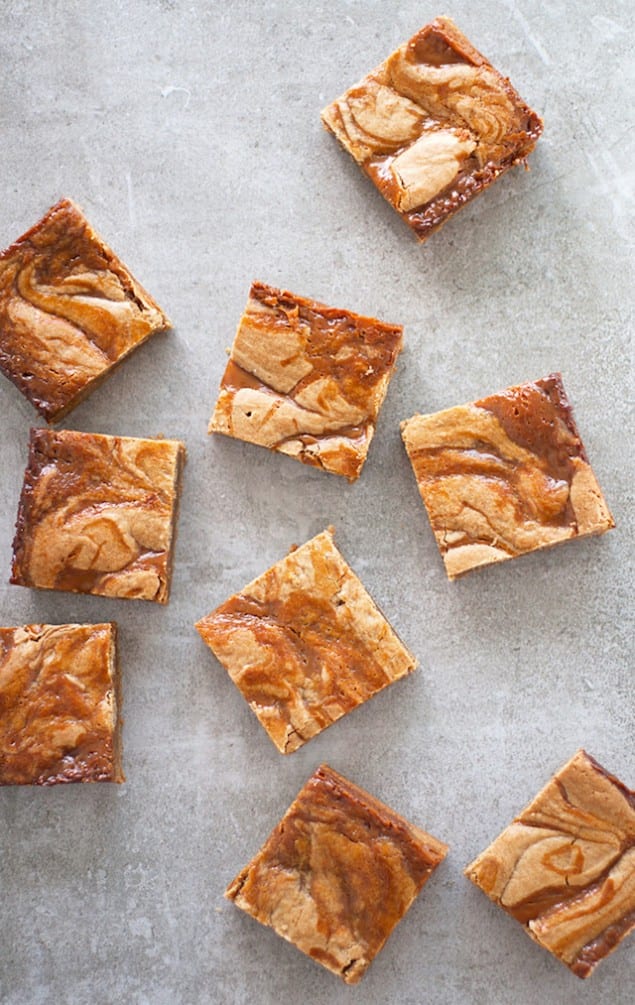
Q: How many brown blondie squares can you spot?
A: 9